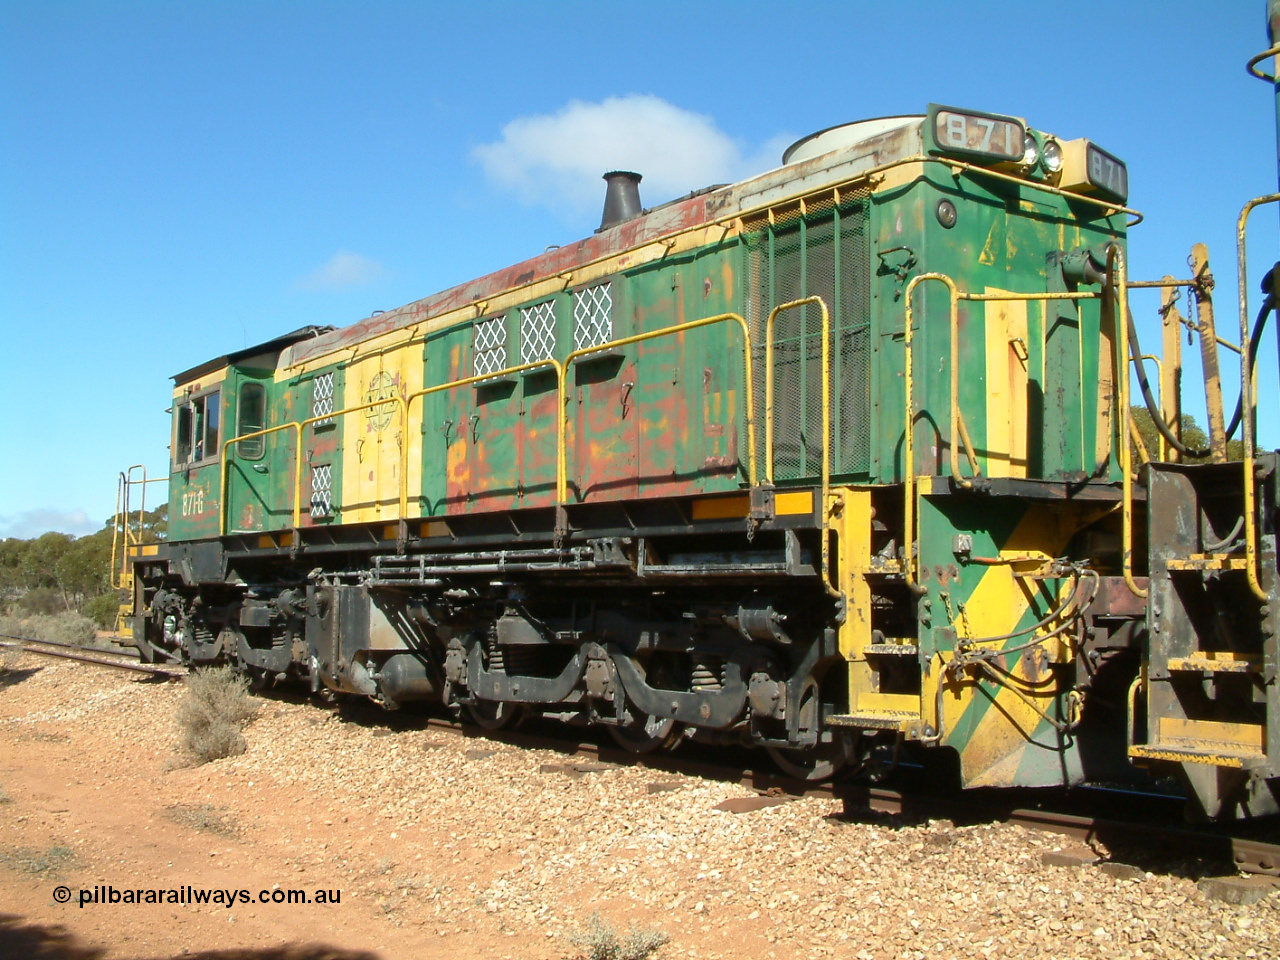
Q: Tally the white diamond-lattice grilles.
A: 5